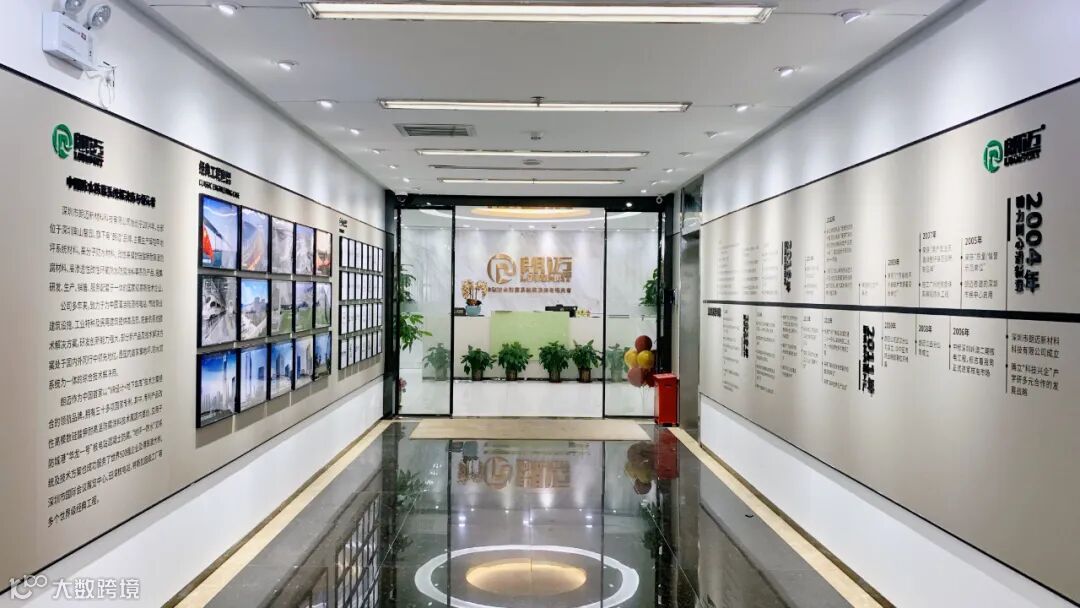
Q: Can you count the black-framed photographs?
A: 15